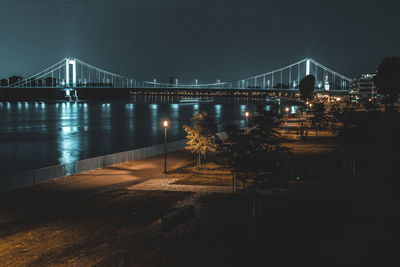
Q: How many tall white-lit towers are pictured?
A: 2